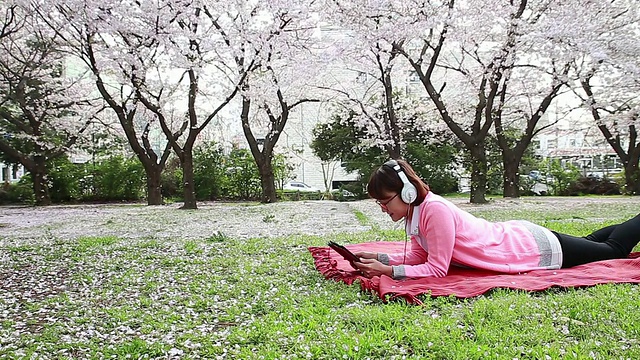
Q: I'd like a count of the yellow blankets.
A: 0